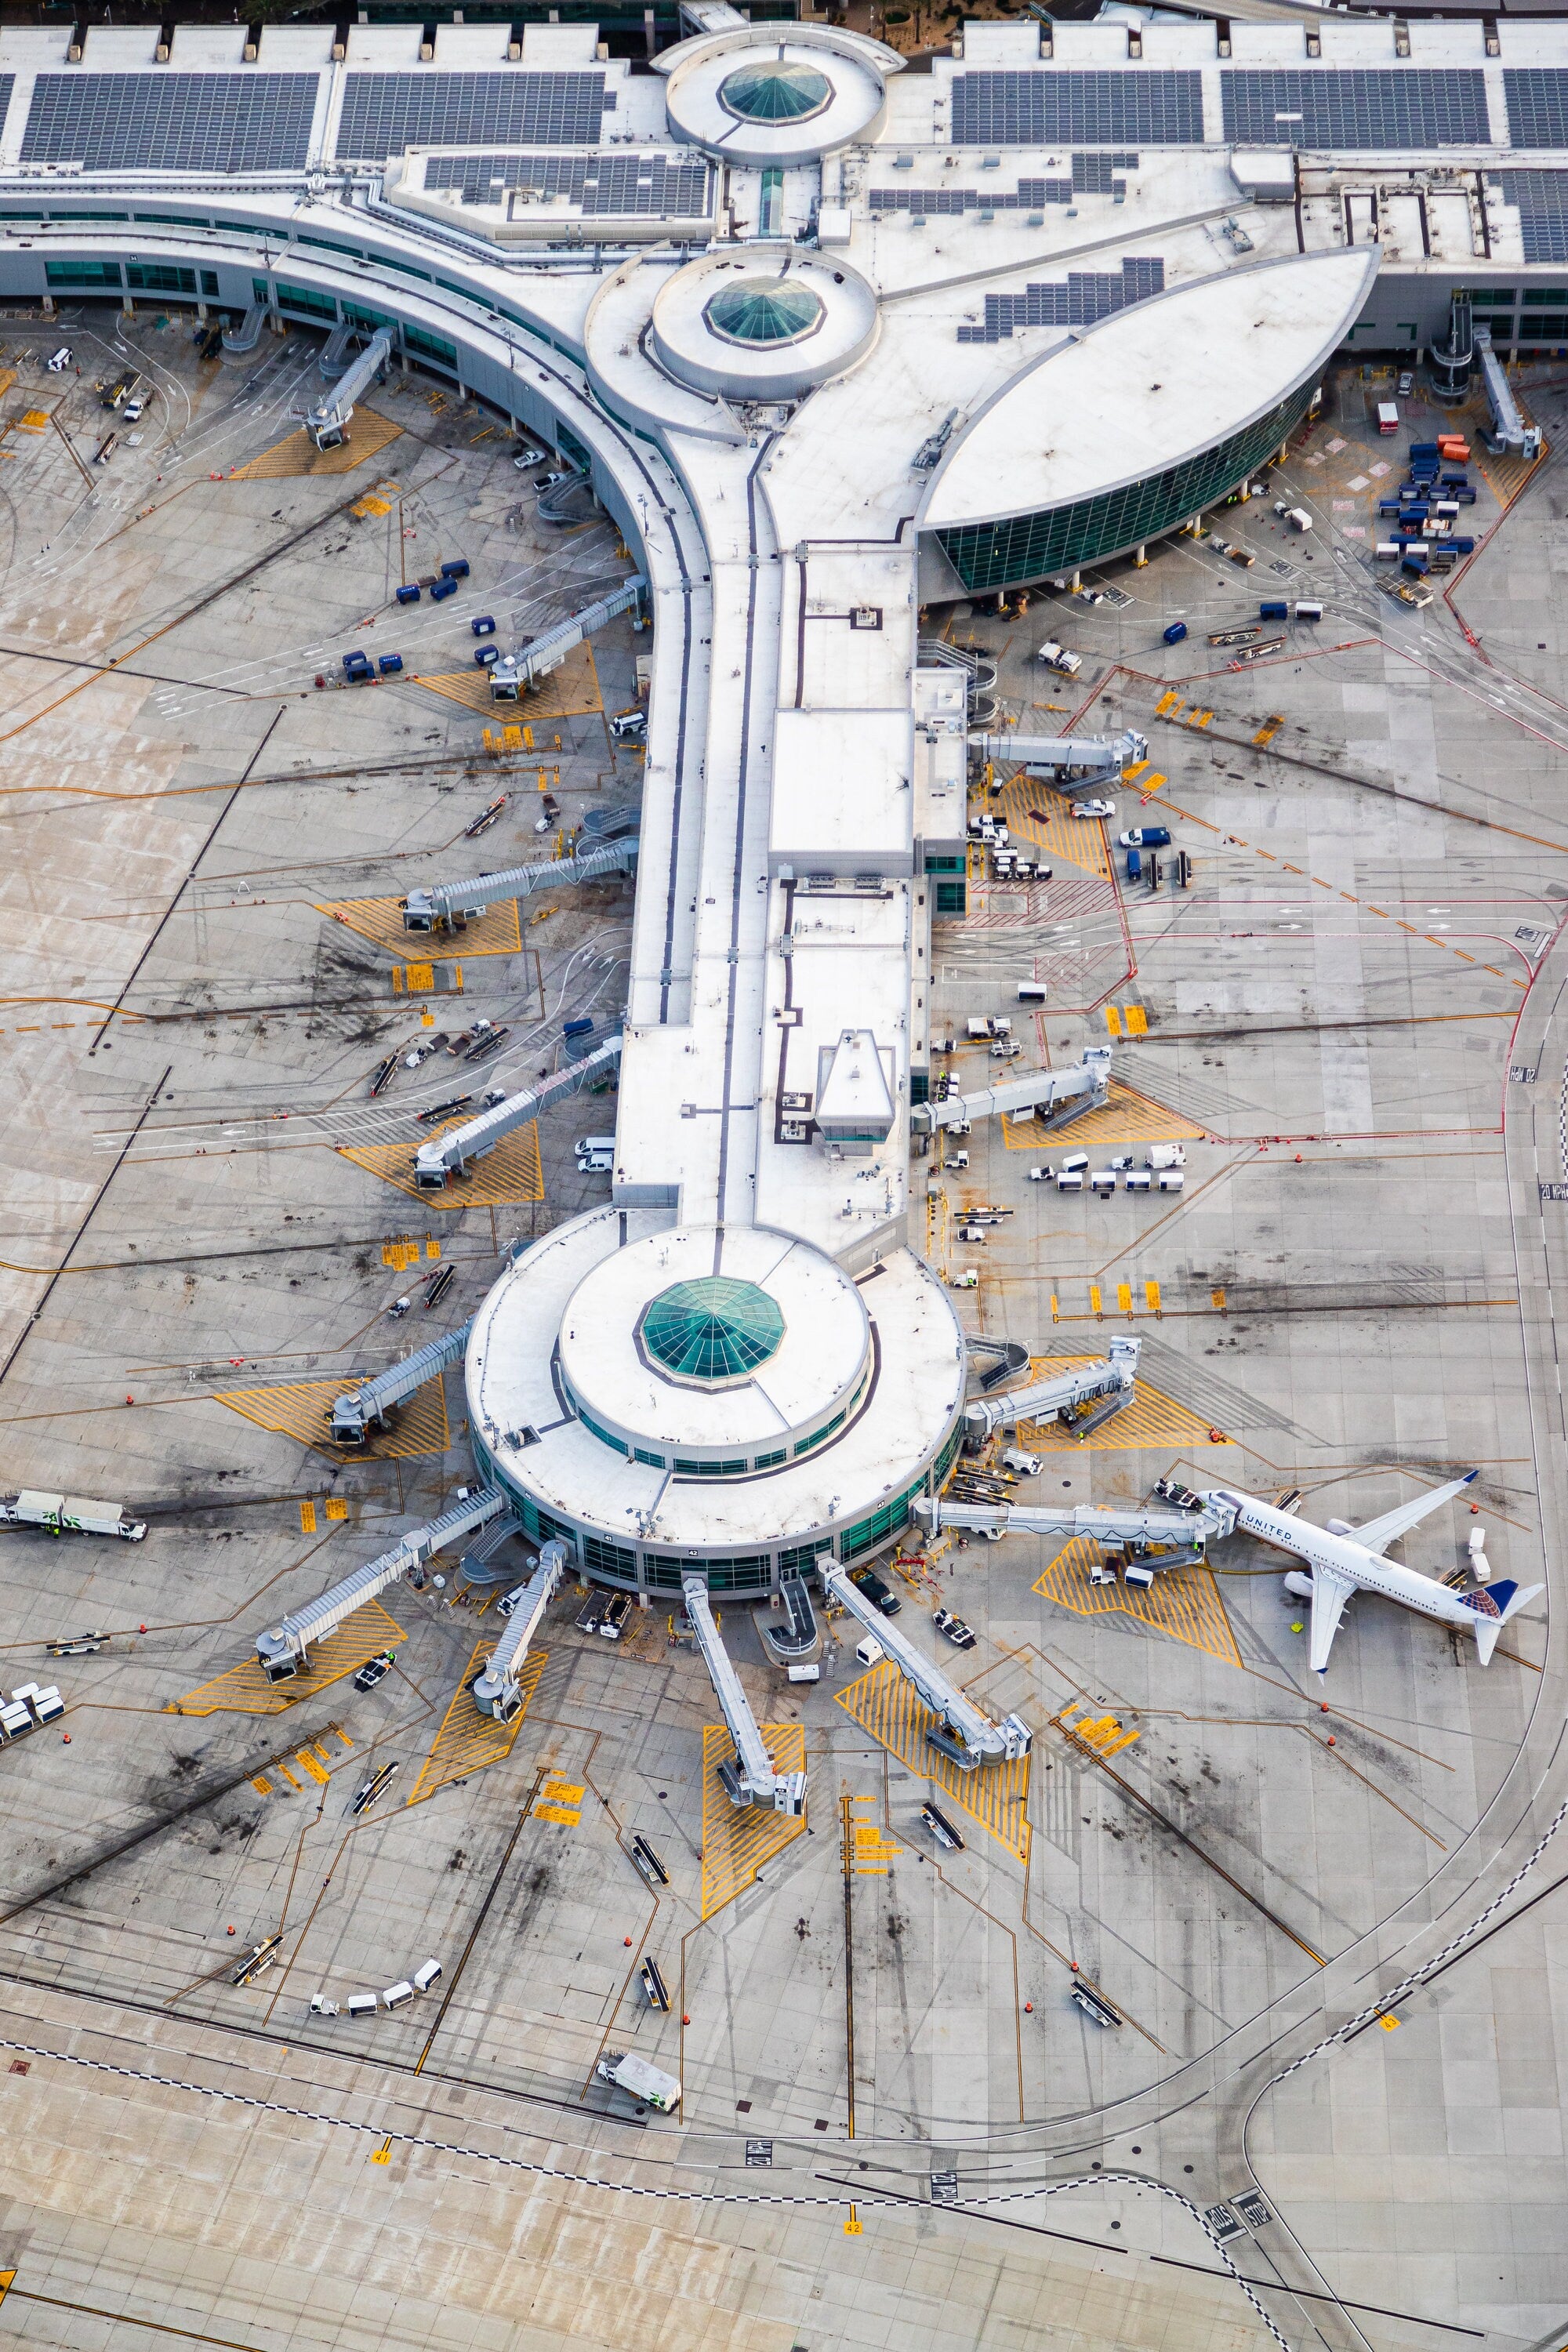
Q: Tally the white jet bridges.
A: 14